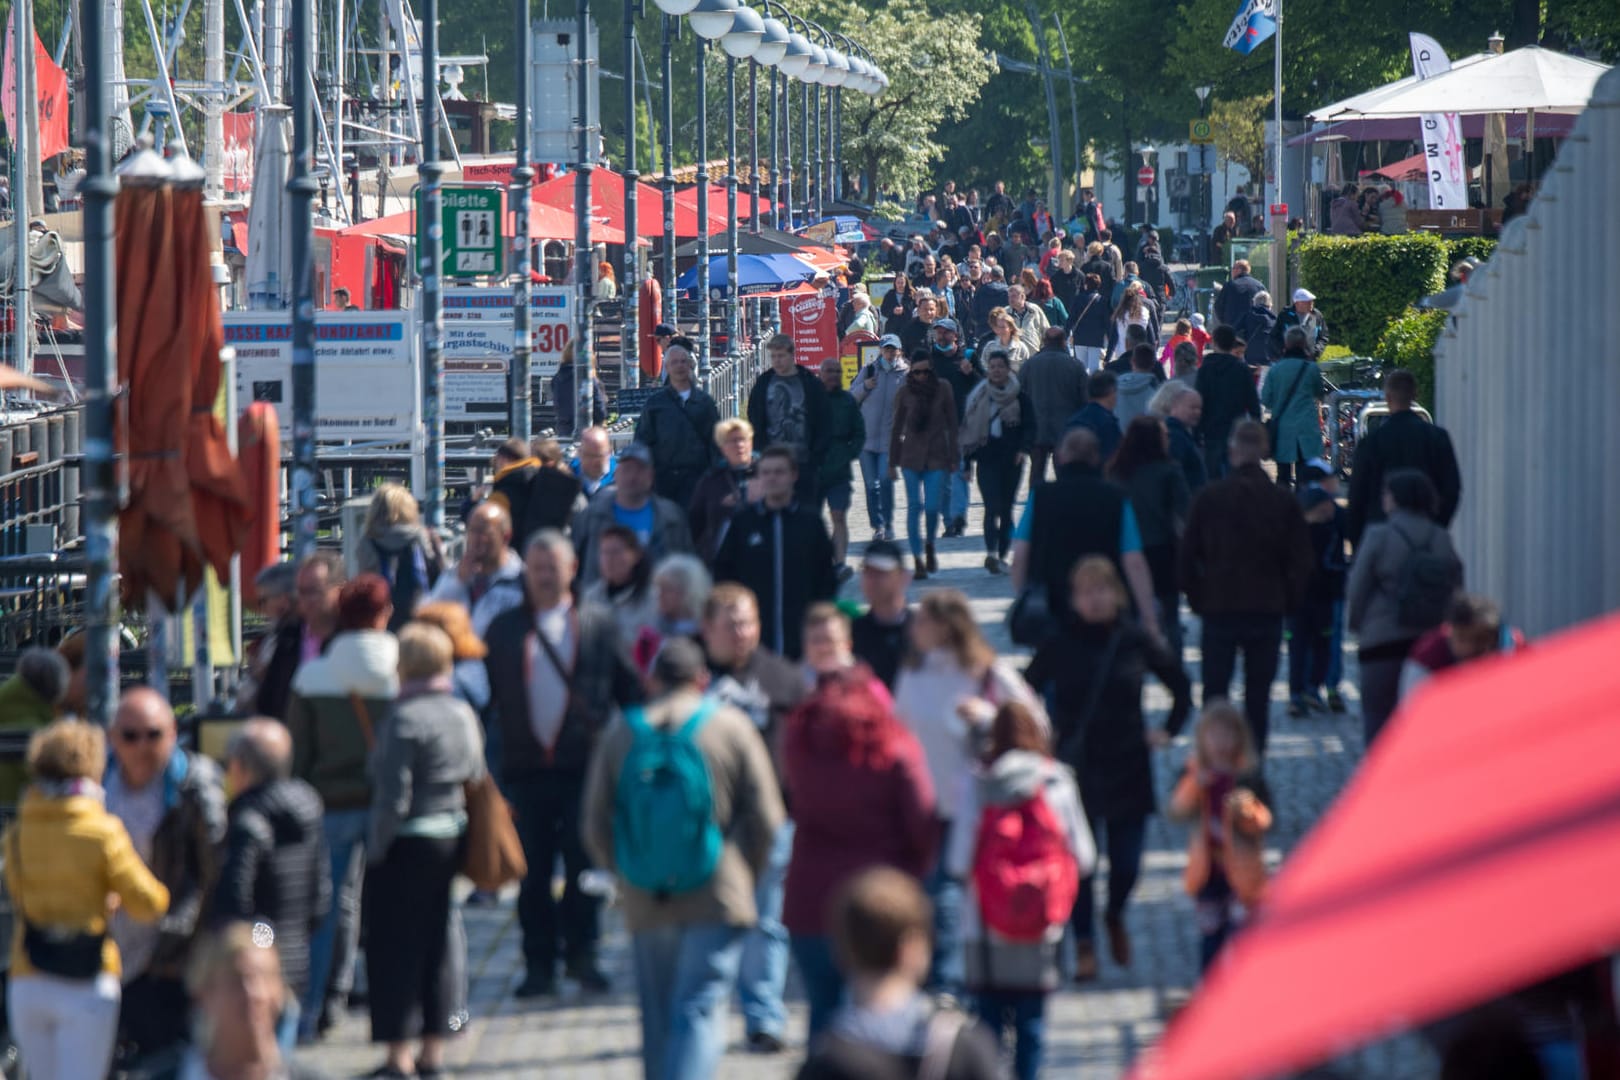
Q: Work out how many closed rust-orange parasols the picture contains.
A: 2